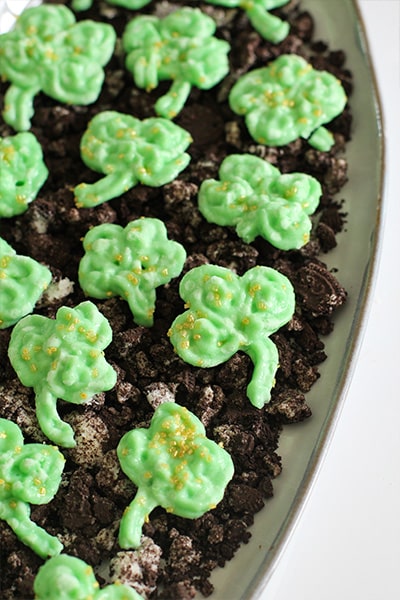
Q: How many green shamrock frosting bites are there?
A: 15